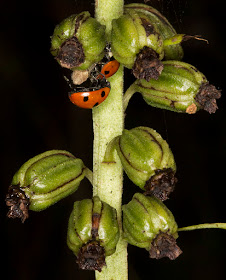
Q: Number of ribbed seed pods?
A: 8